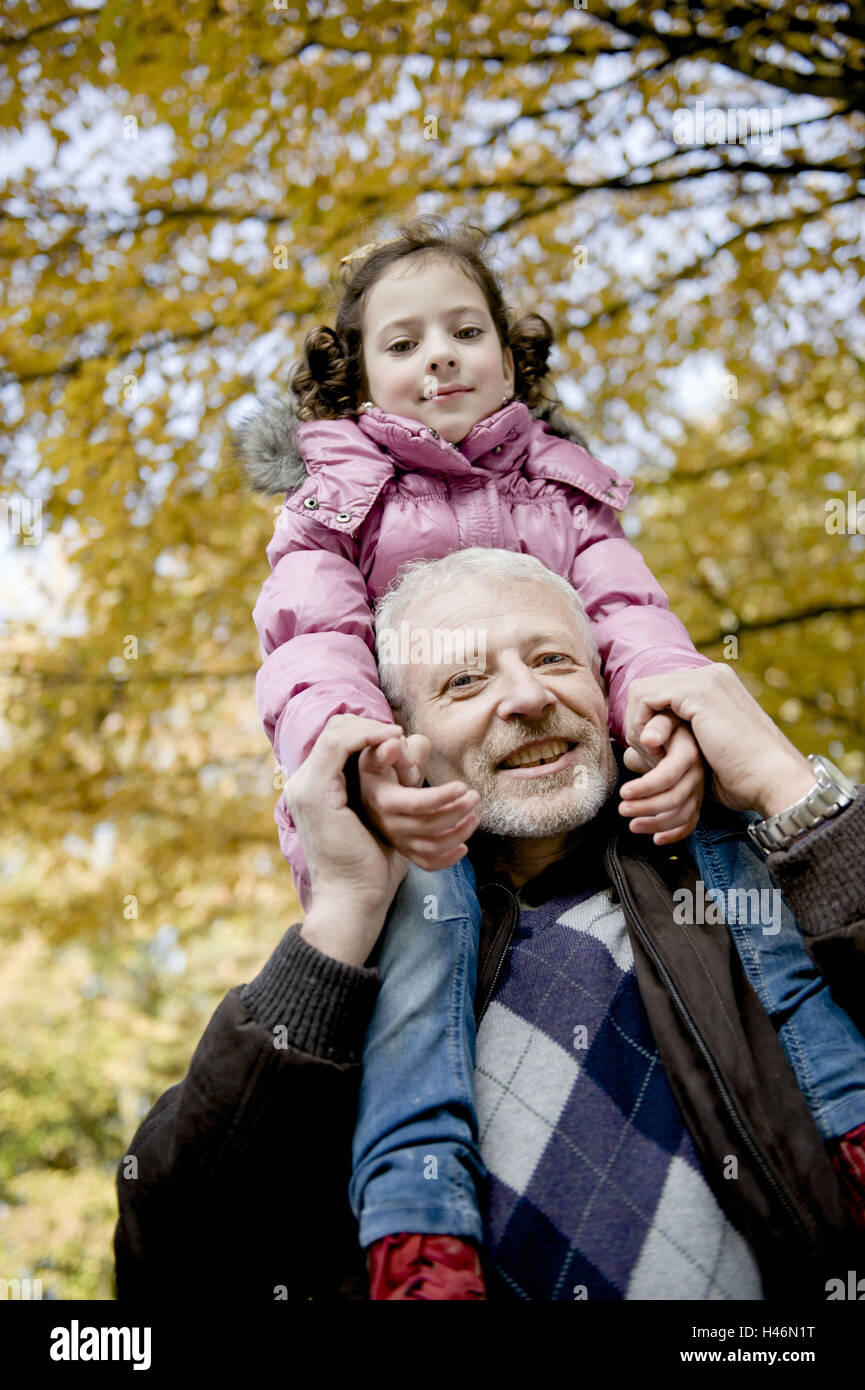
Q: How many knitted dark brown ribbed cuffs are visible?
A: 2